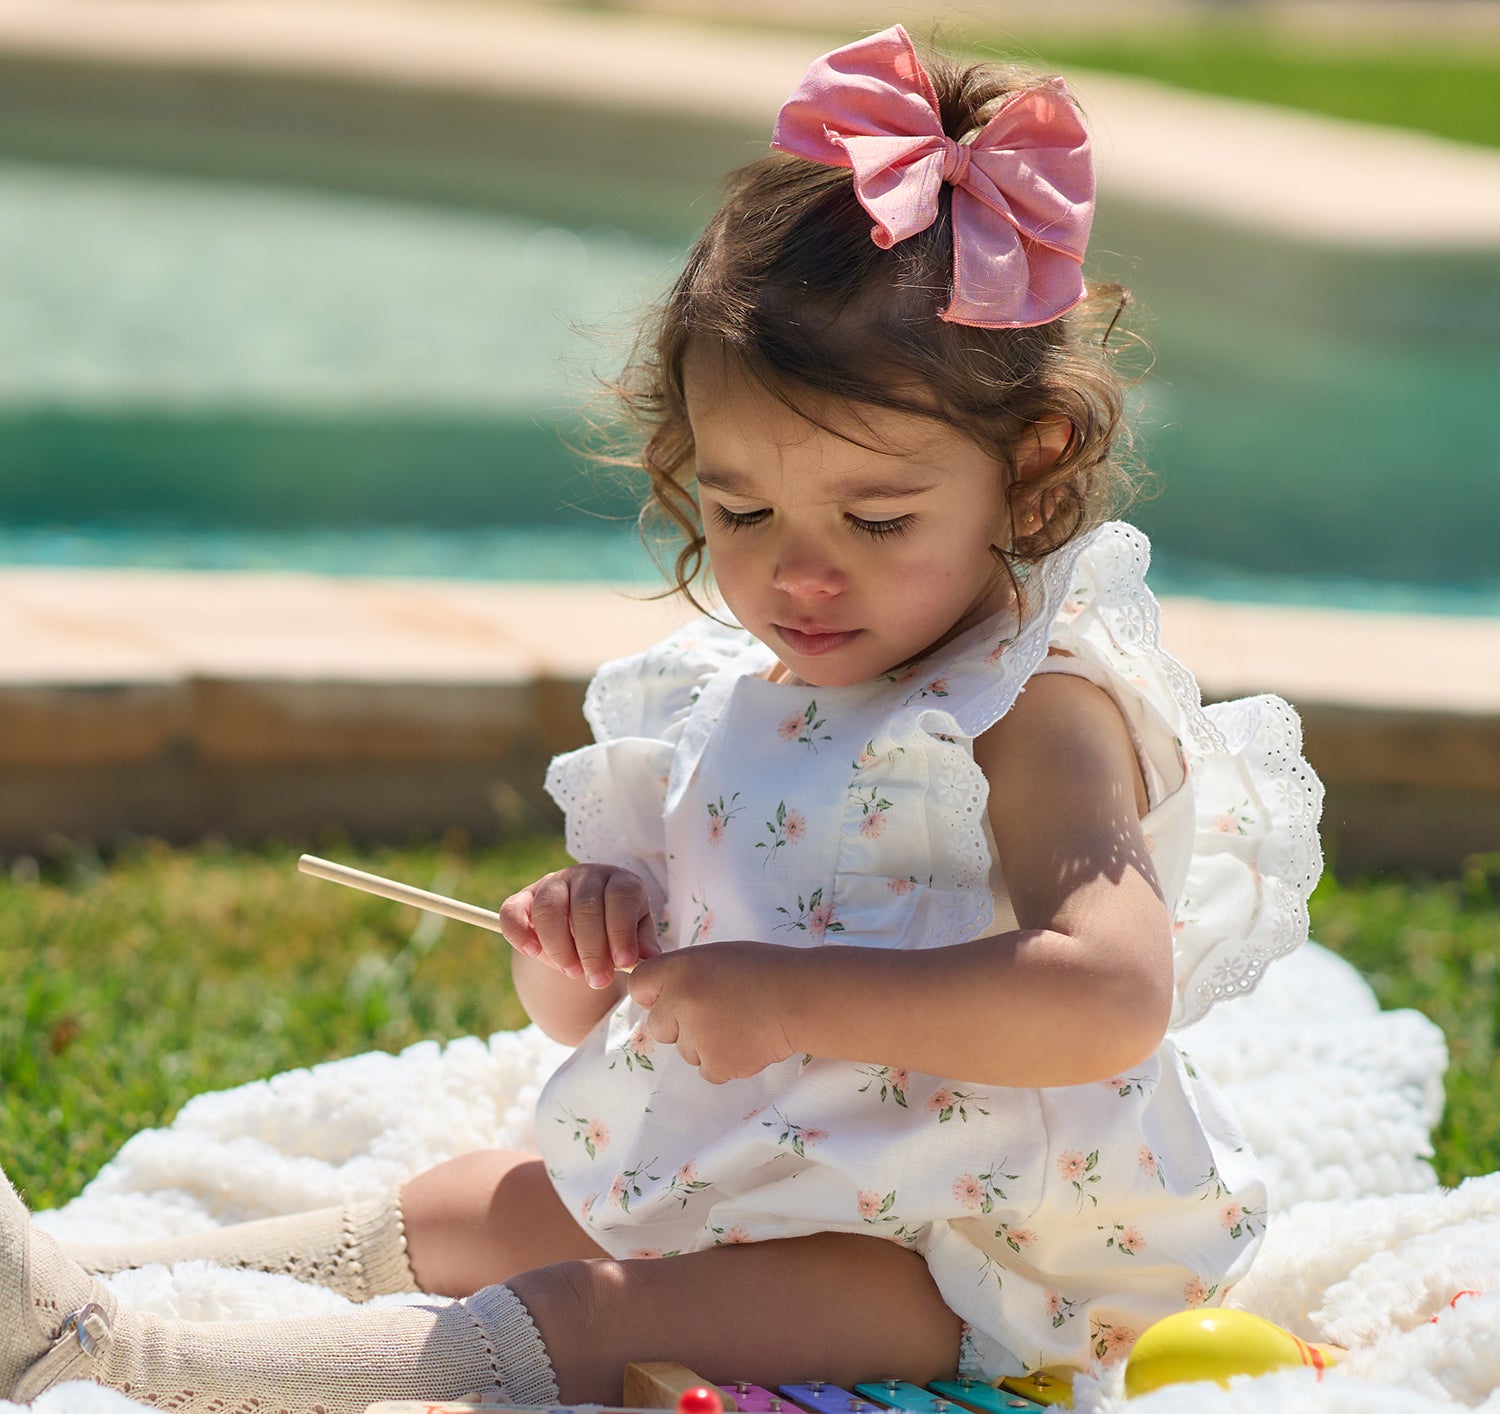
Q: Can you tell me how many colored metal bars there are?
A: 5